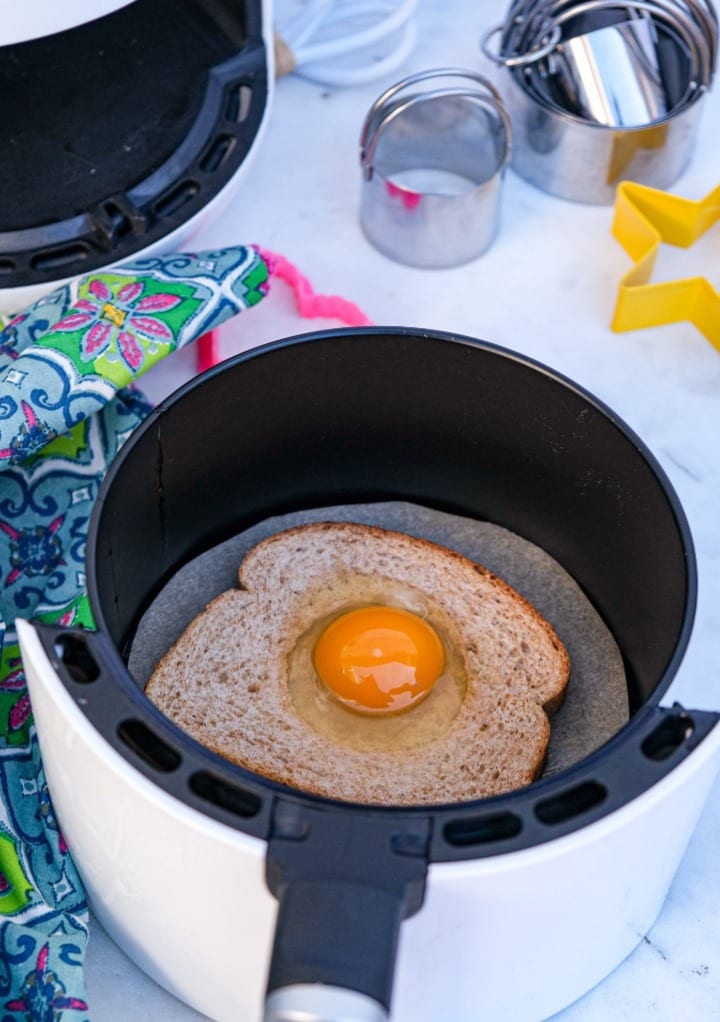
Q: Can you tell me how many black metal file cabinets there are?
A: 0